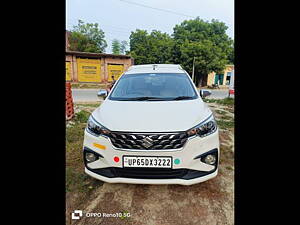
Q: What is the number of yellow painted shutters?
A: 3